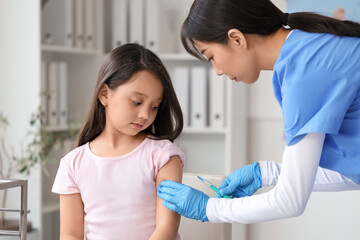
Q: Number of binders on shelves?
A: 12